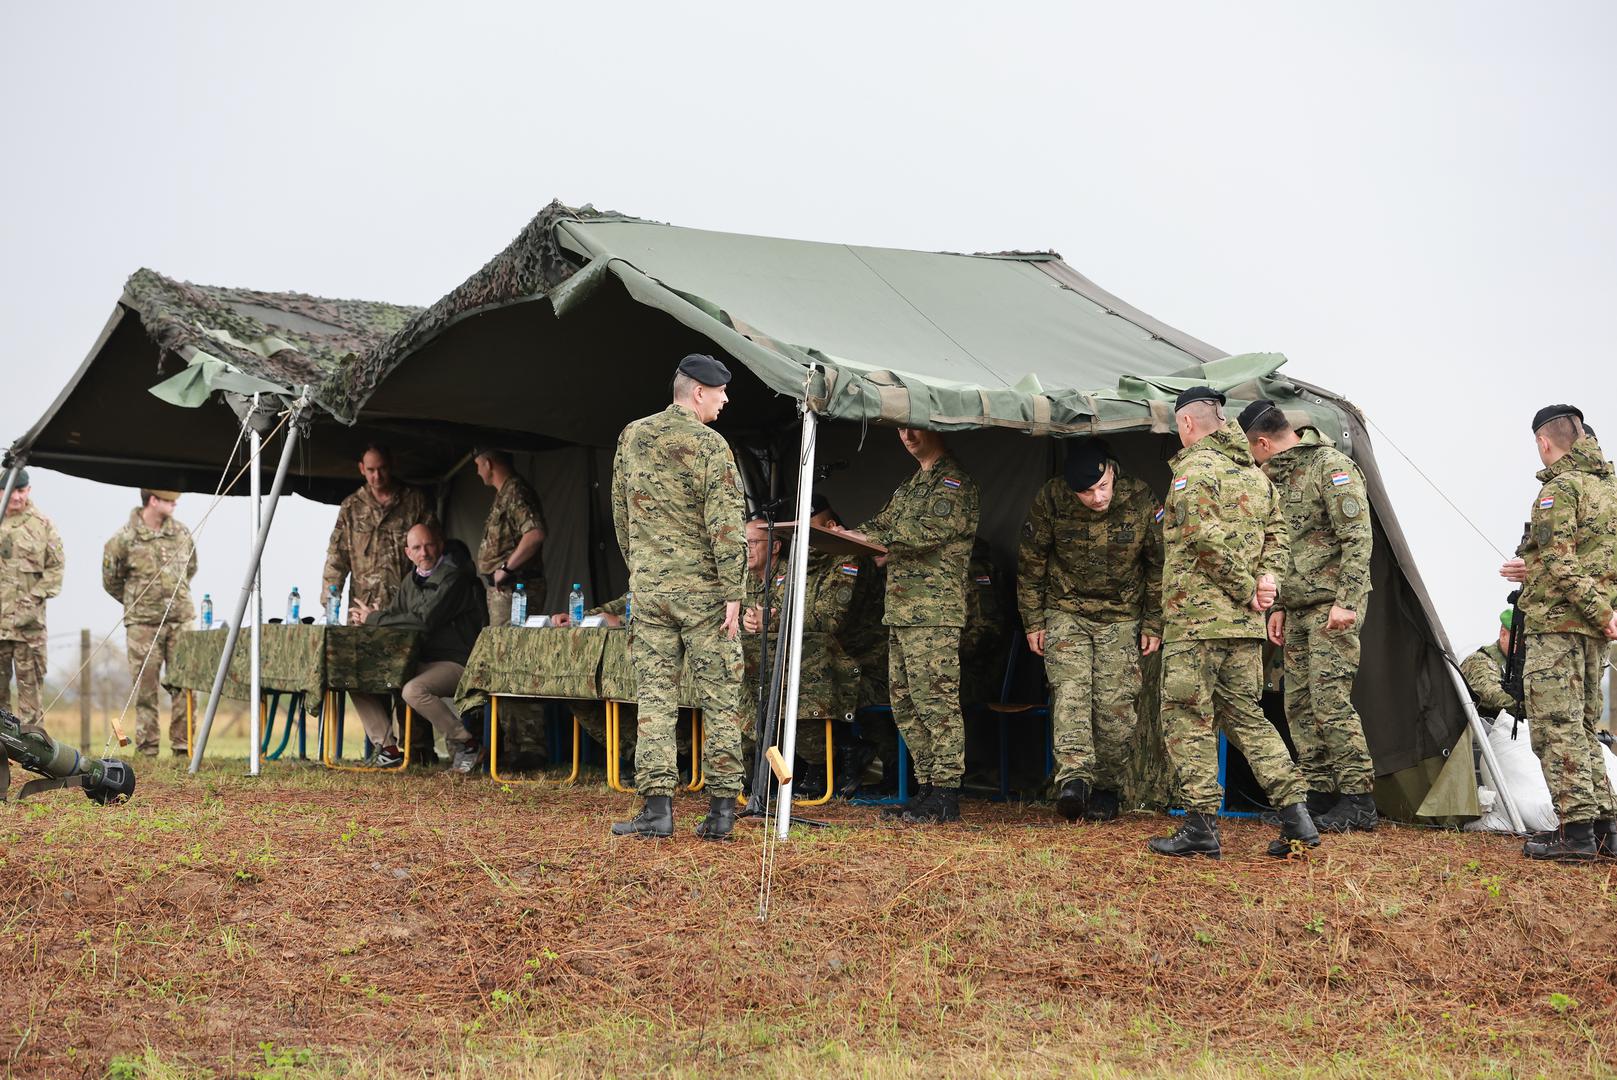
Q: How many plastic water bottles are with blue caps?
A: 5